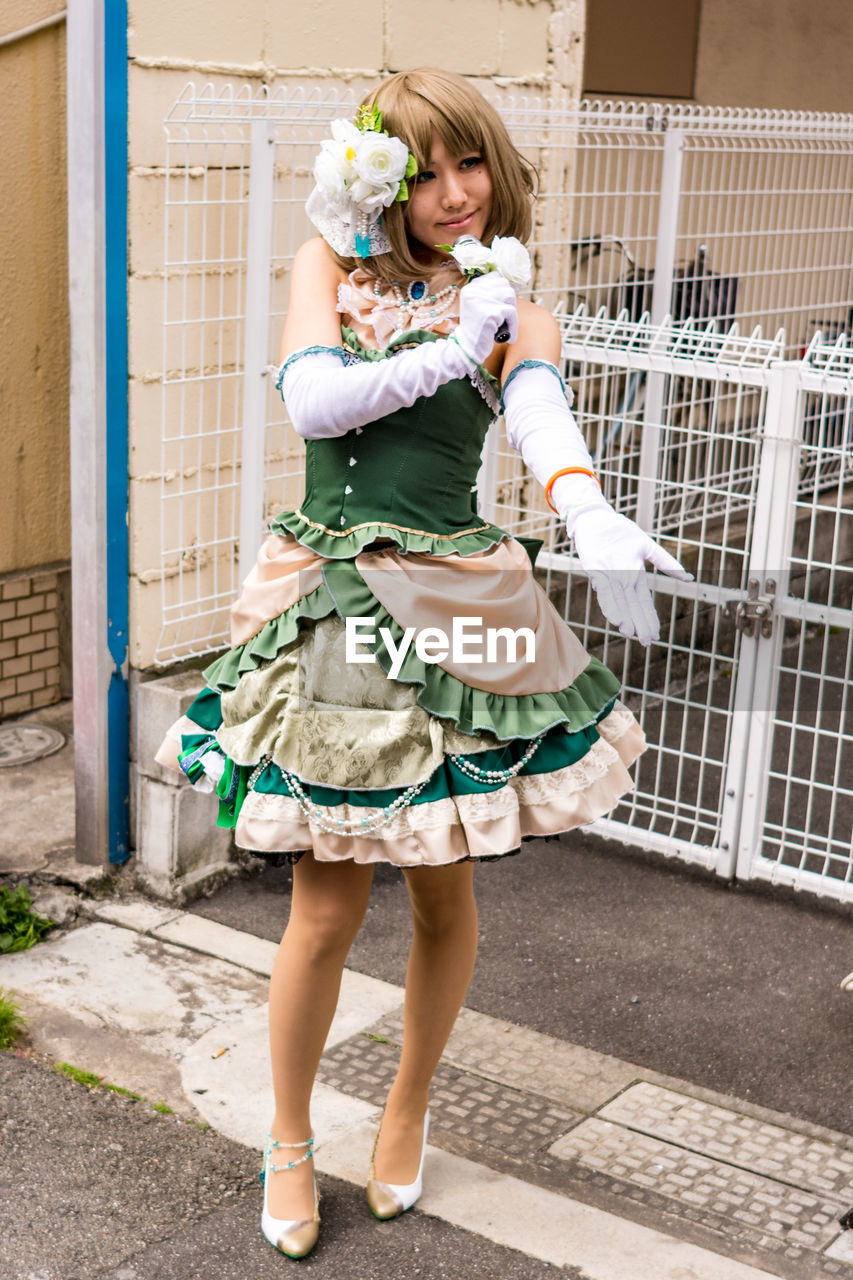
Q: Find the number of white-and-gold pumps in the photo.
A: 2